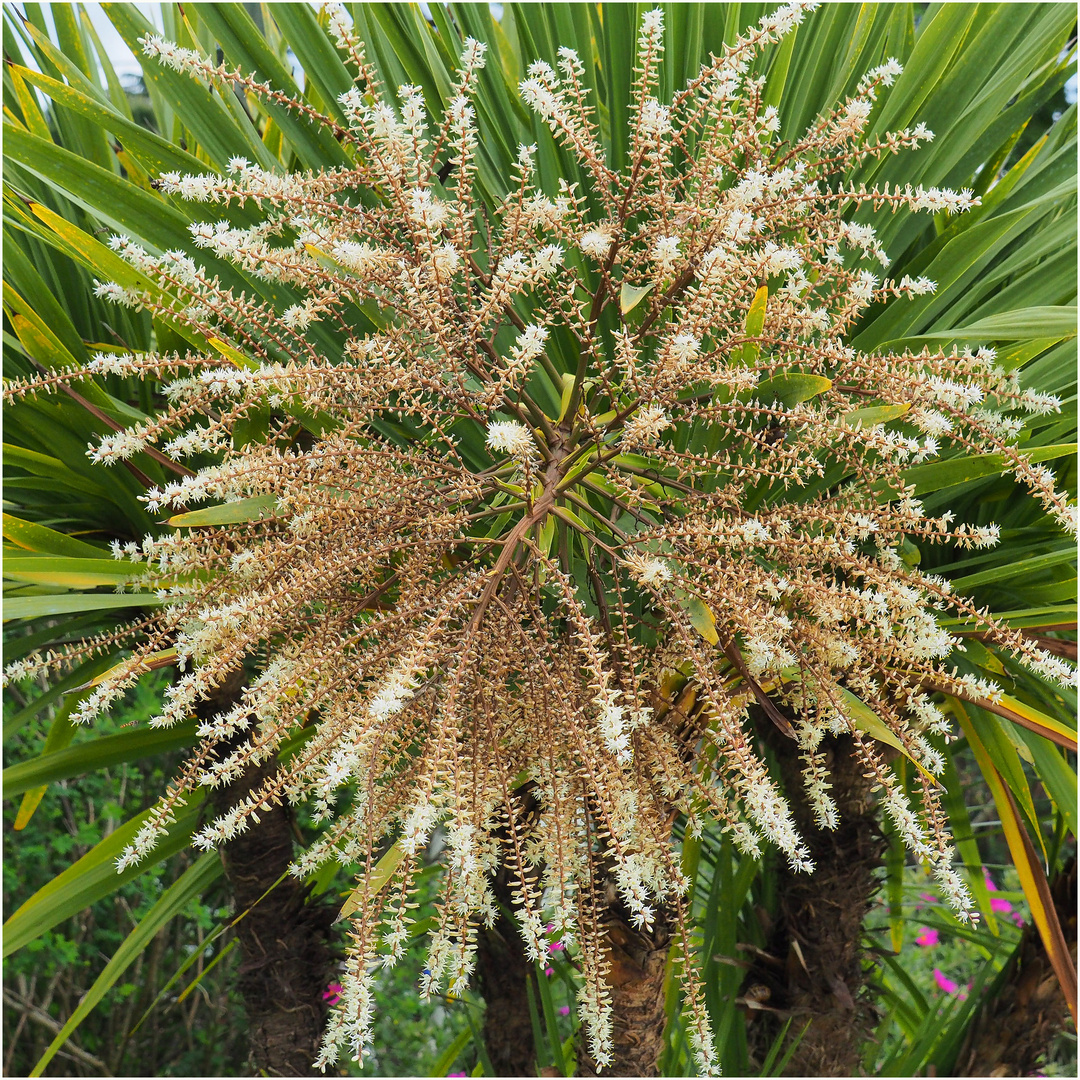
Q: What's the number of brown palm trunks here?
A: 5